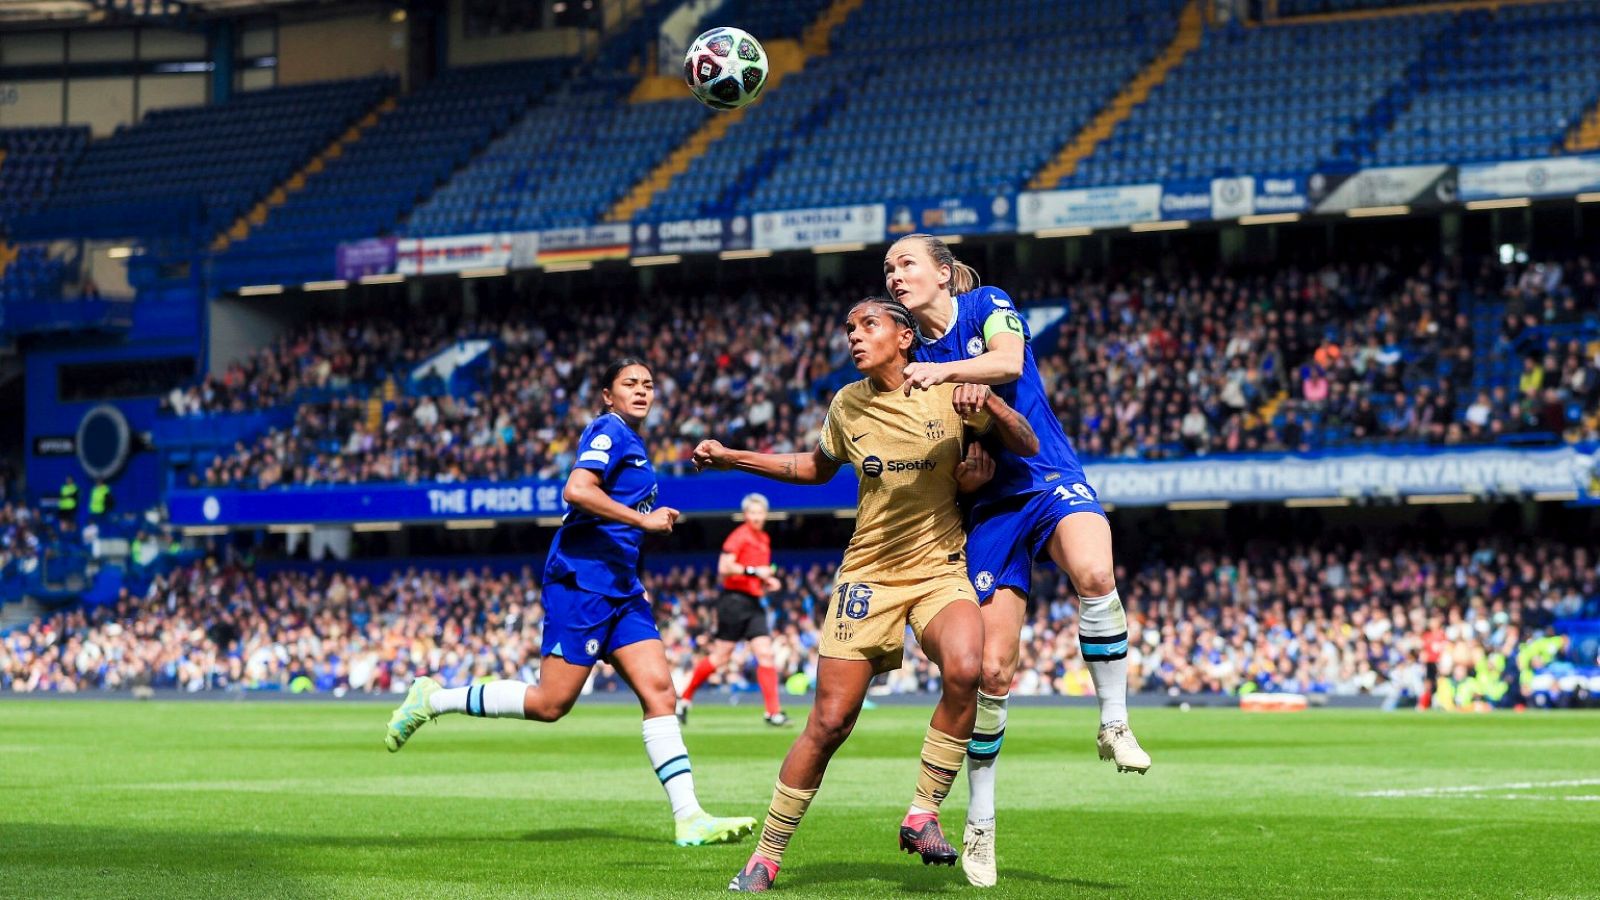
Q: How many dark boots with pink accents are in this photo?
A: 2